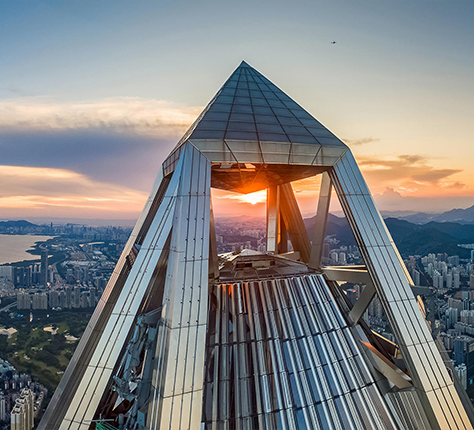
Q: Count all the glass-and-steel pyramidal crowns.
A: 1